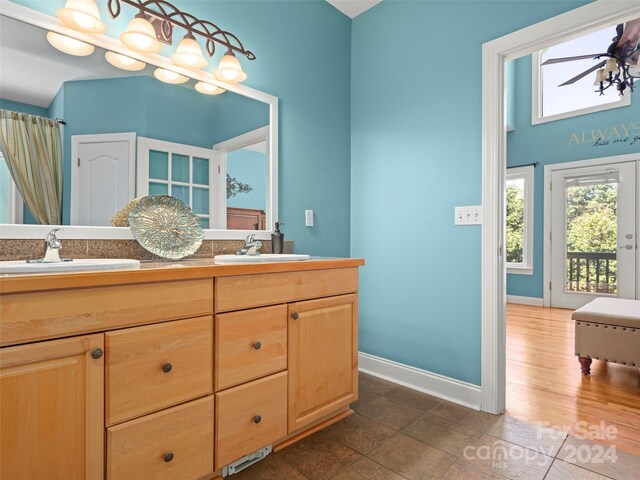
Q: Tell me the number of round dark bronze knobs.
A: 6